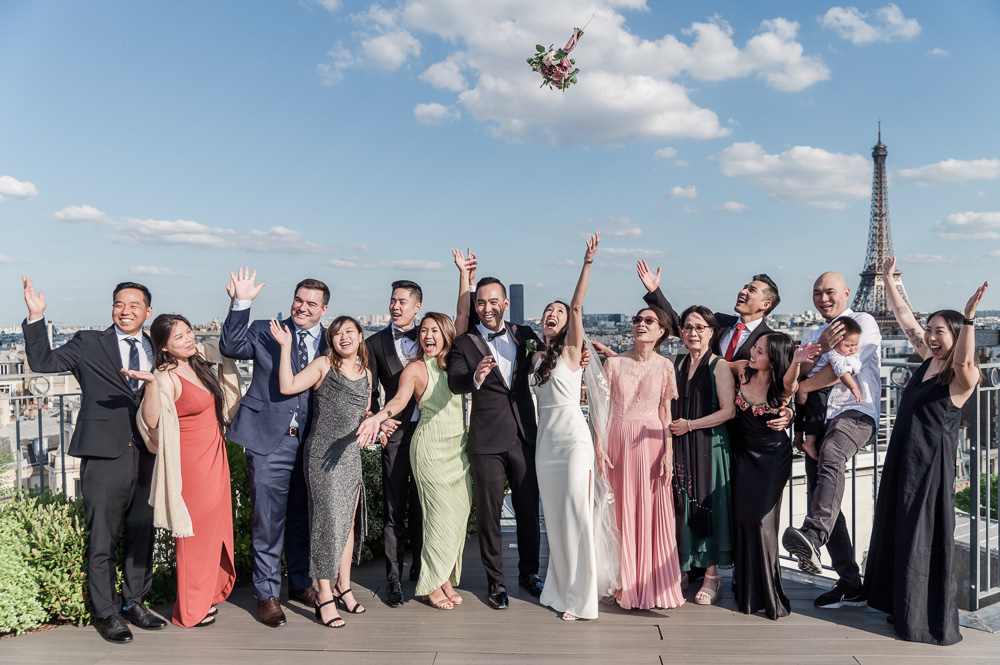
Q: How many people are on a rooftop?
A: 15